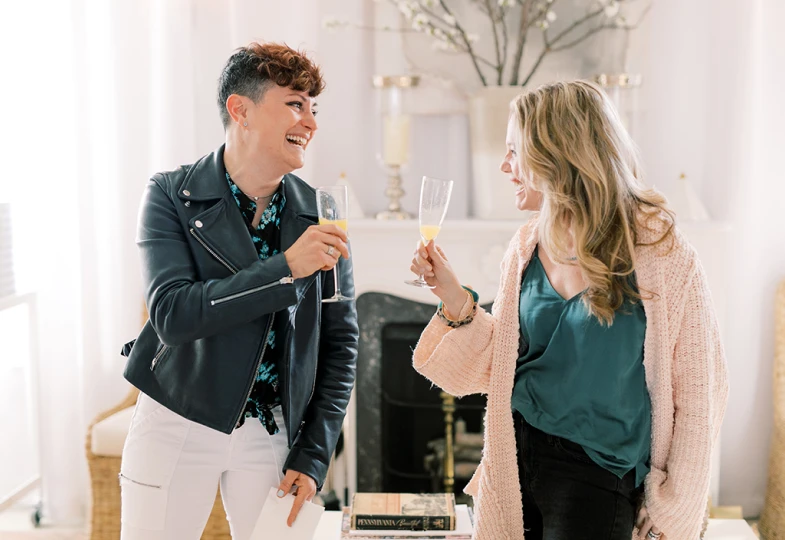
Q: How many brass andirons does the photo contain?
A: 1